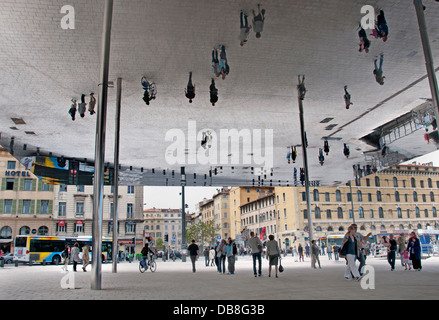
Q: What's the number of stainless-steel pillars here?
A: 4